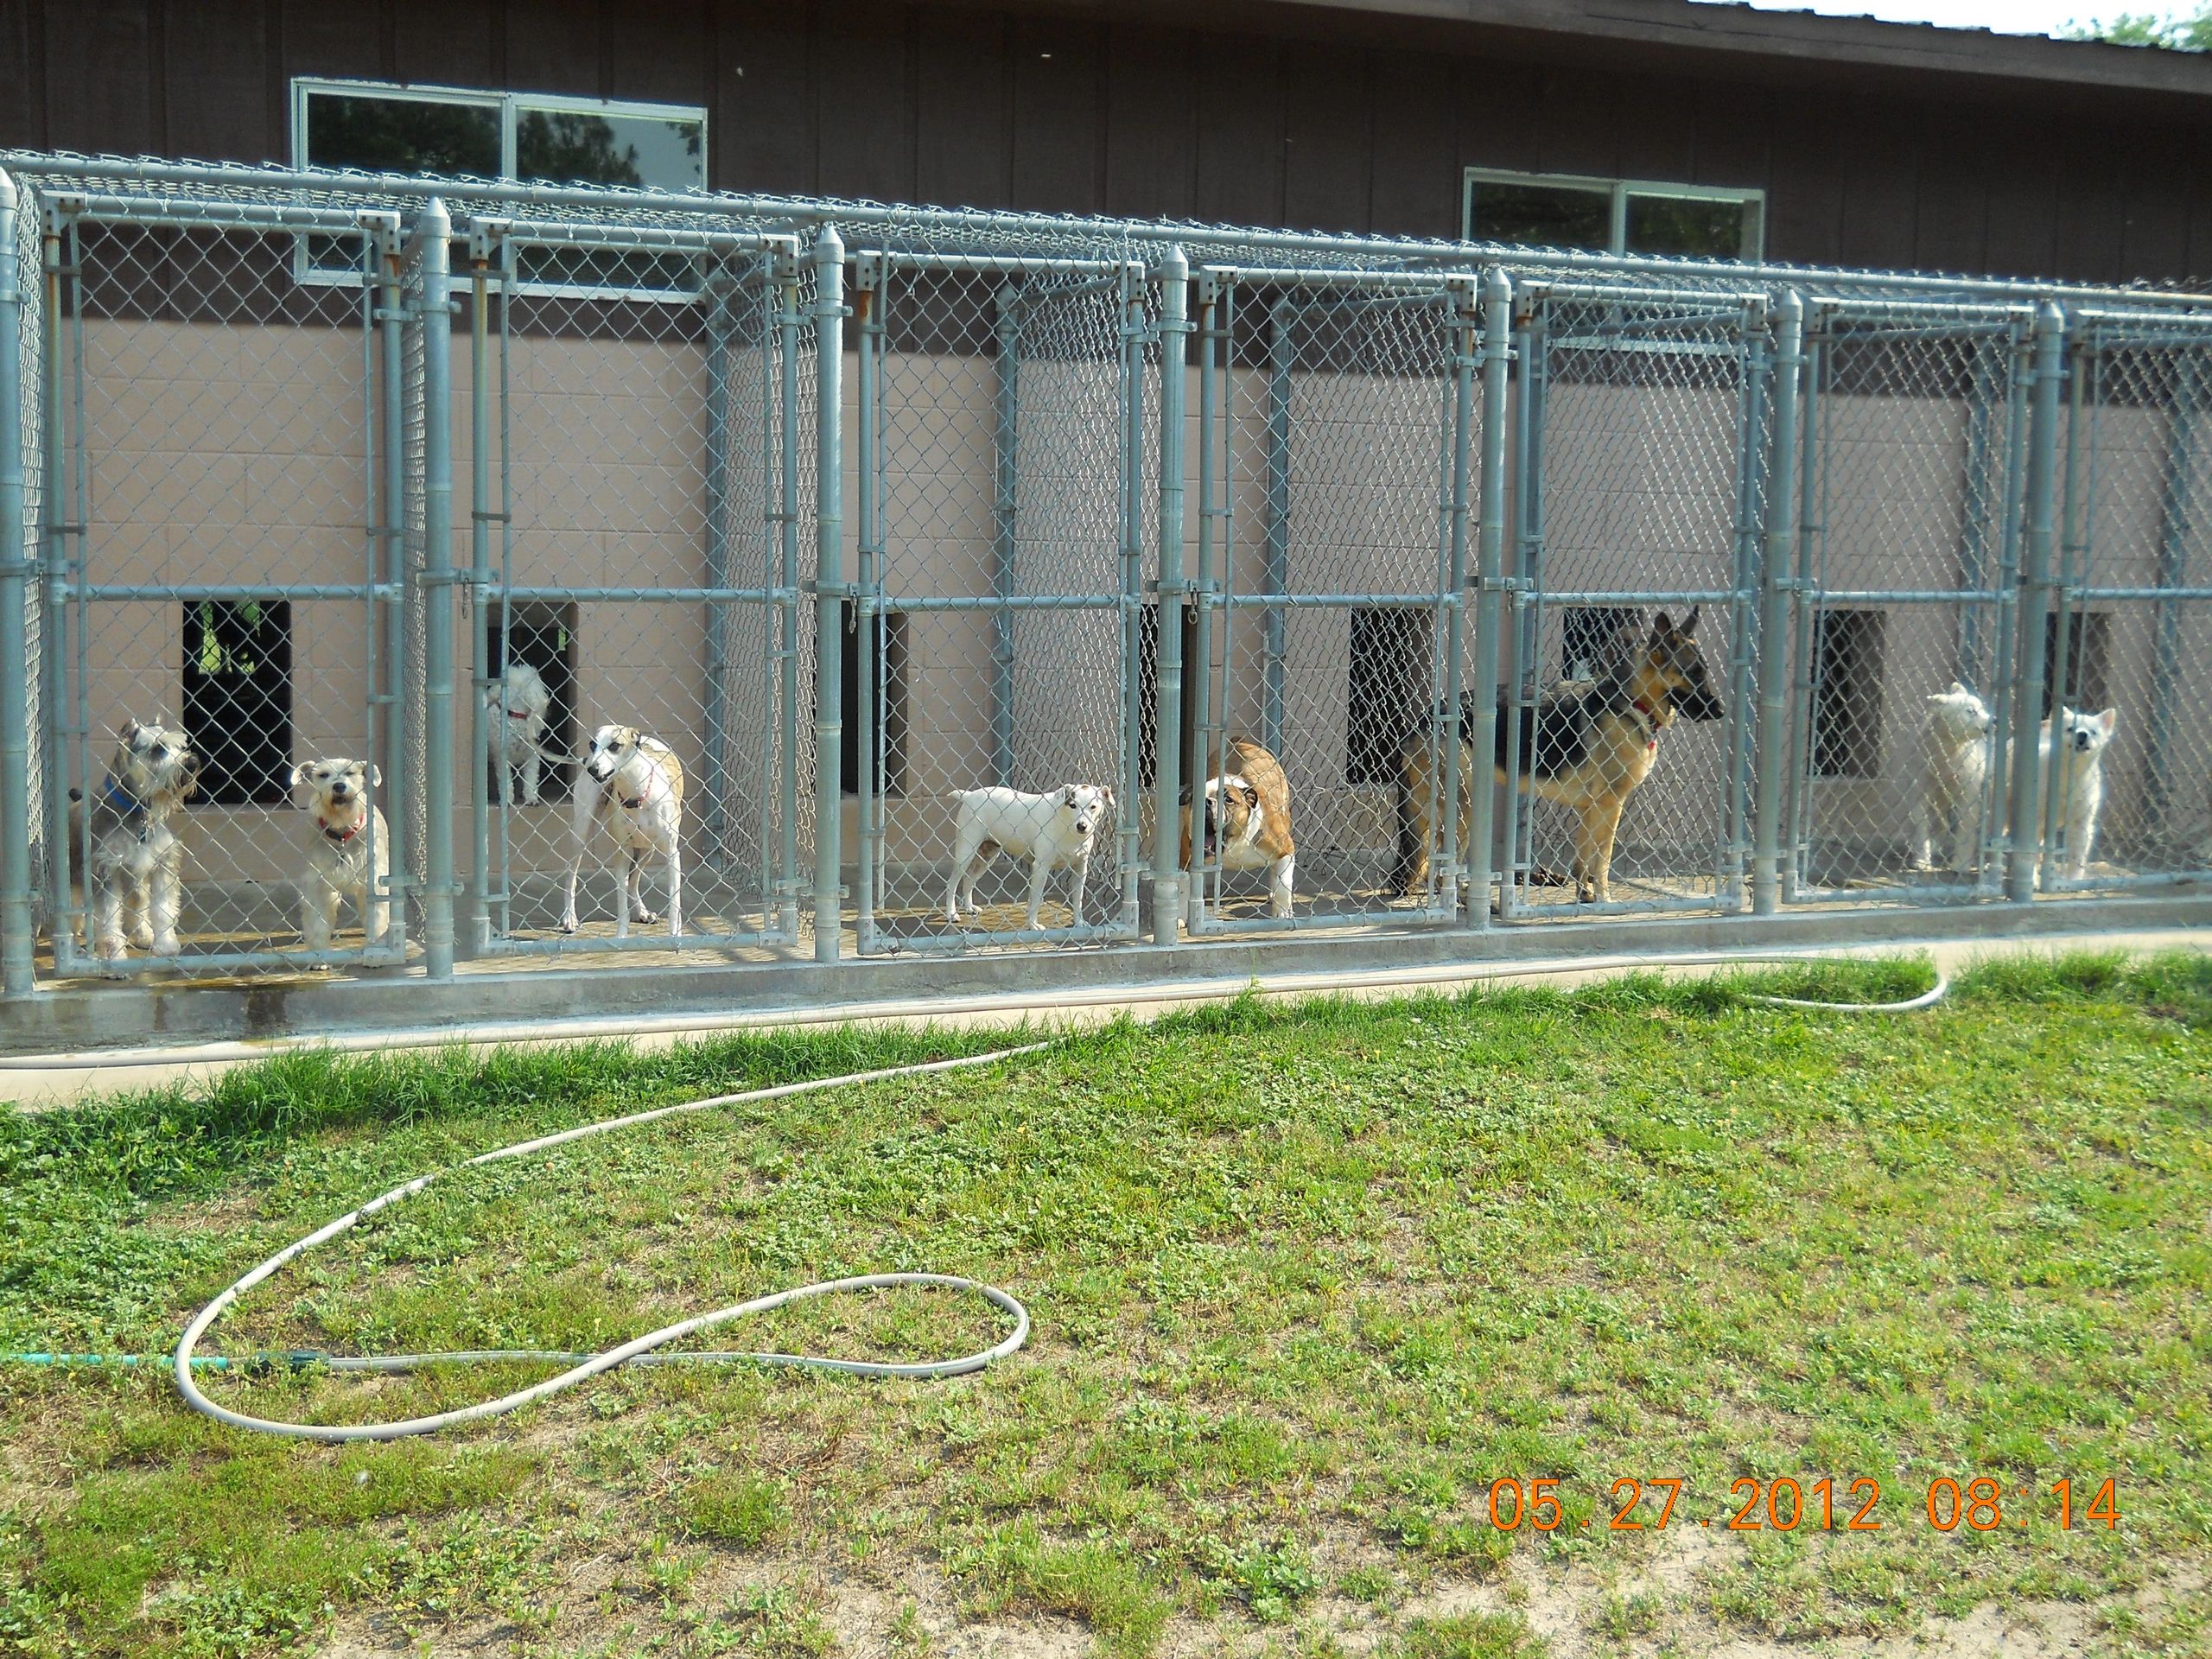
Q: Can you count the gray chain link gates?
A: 7